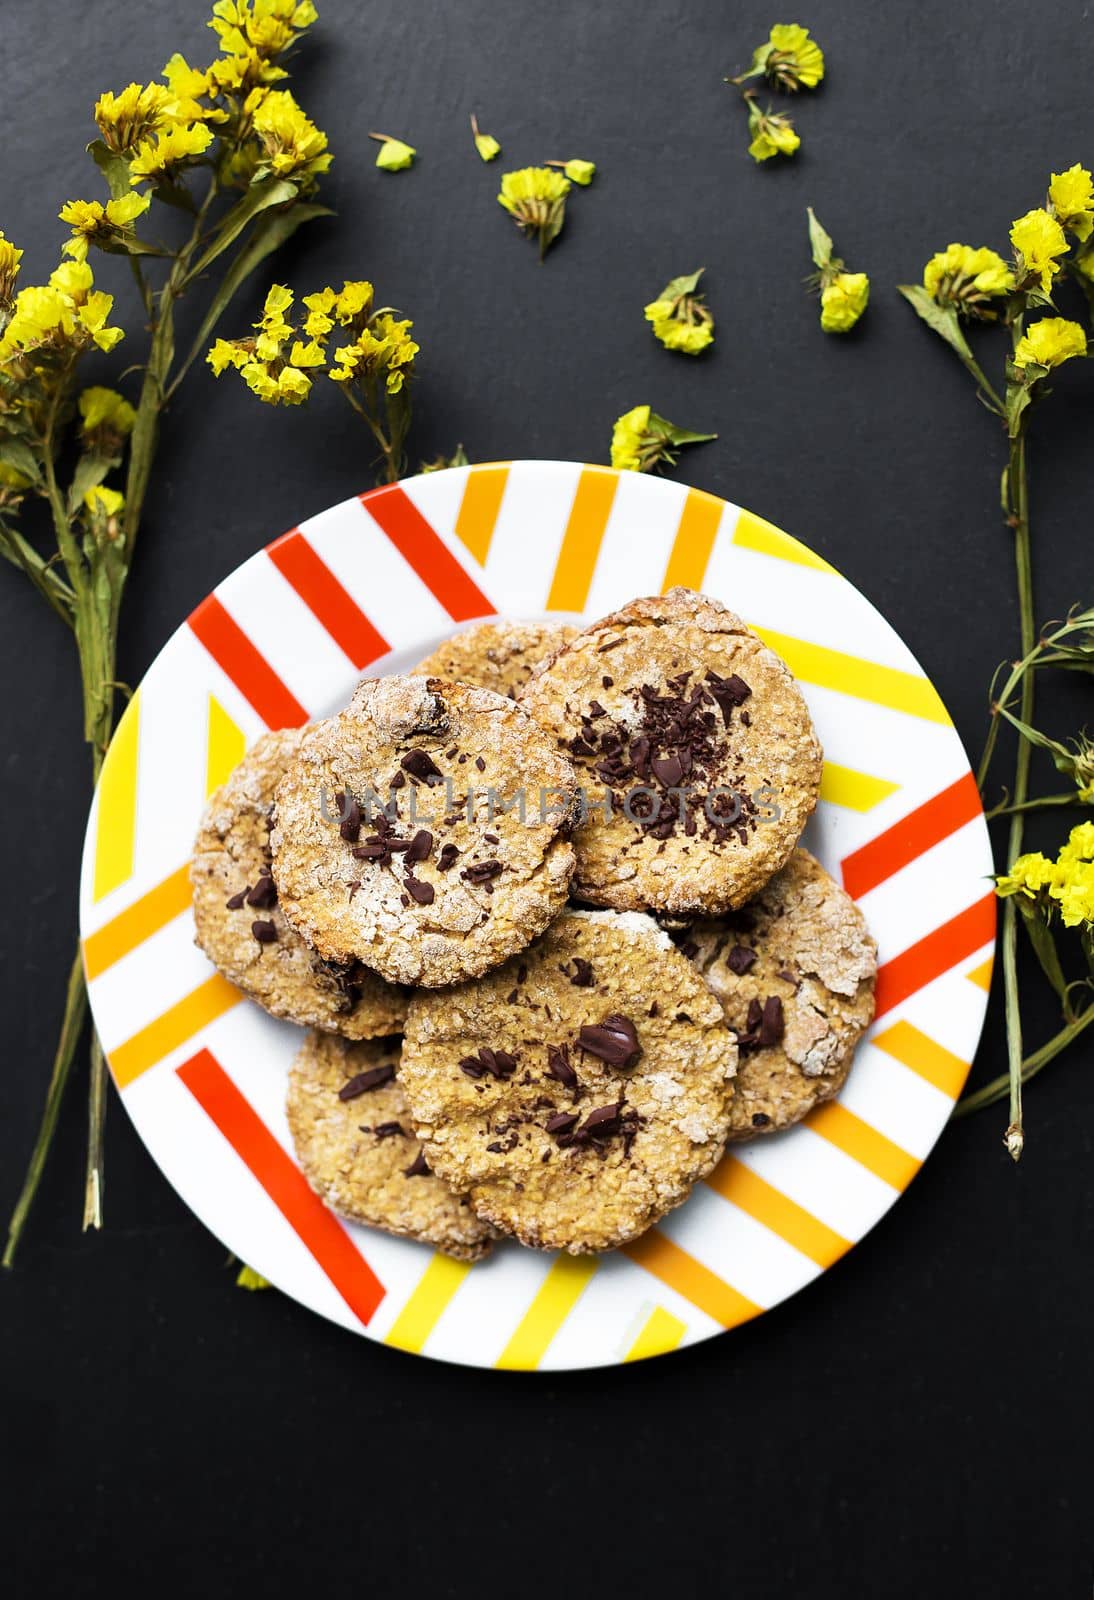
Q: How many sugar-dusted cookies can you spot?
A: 7